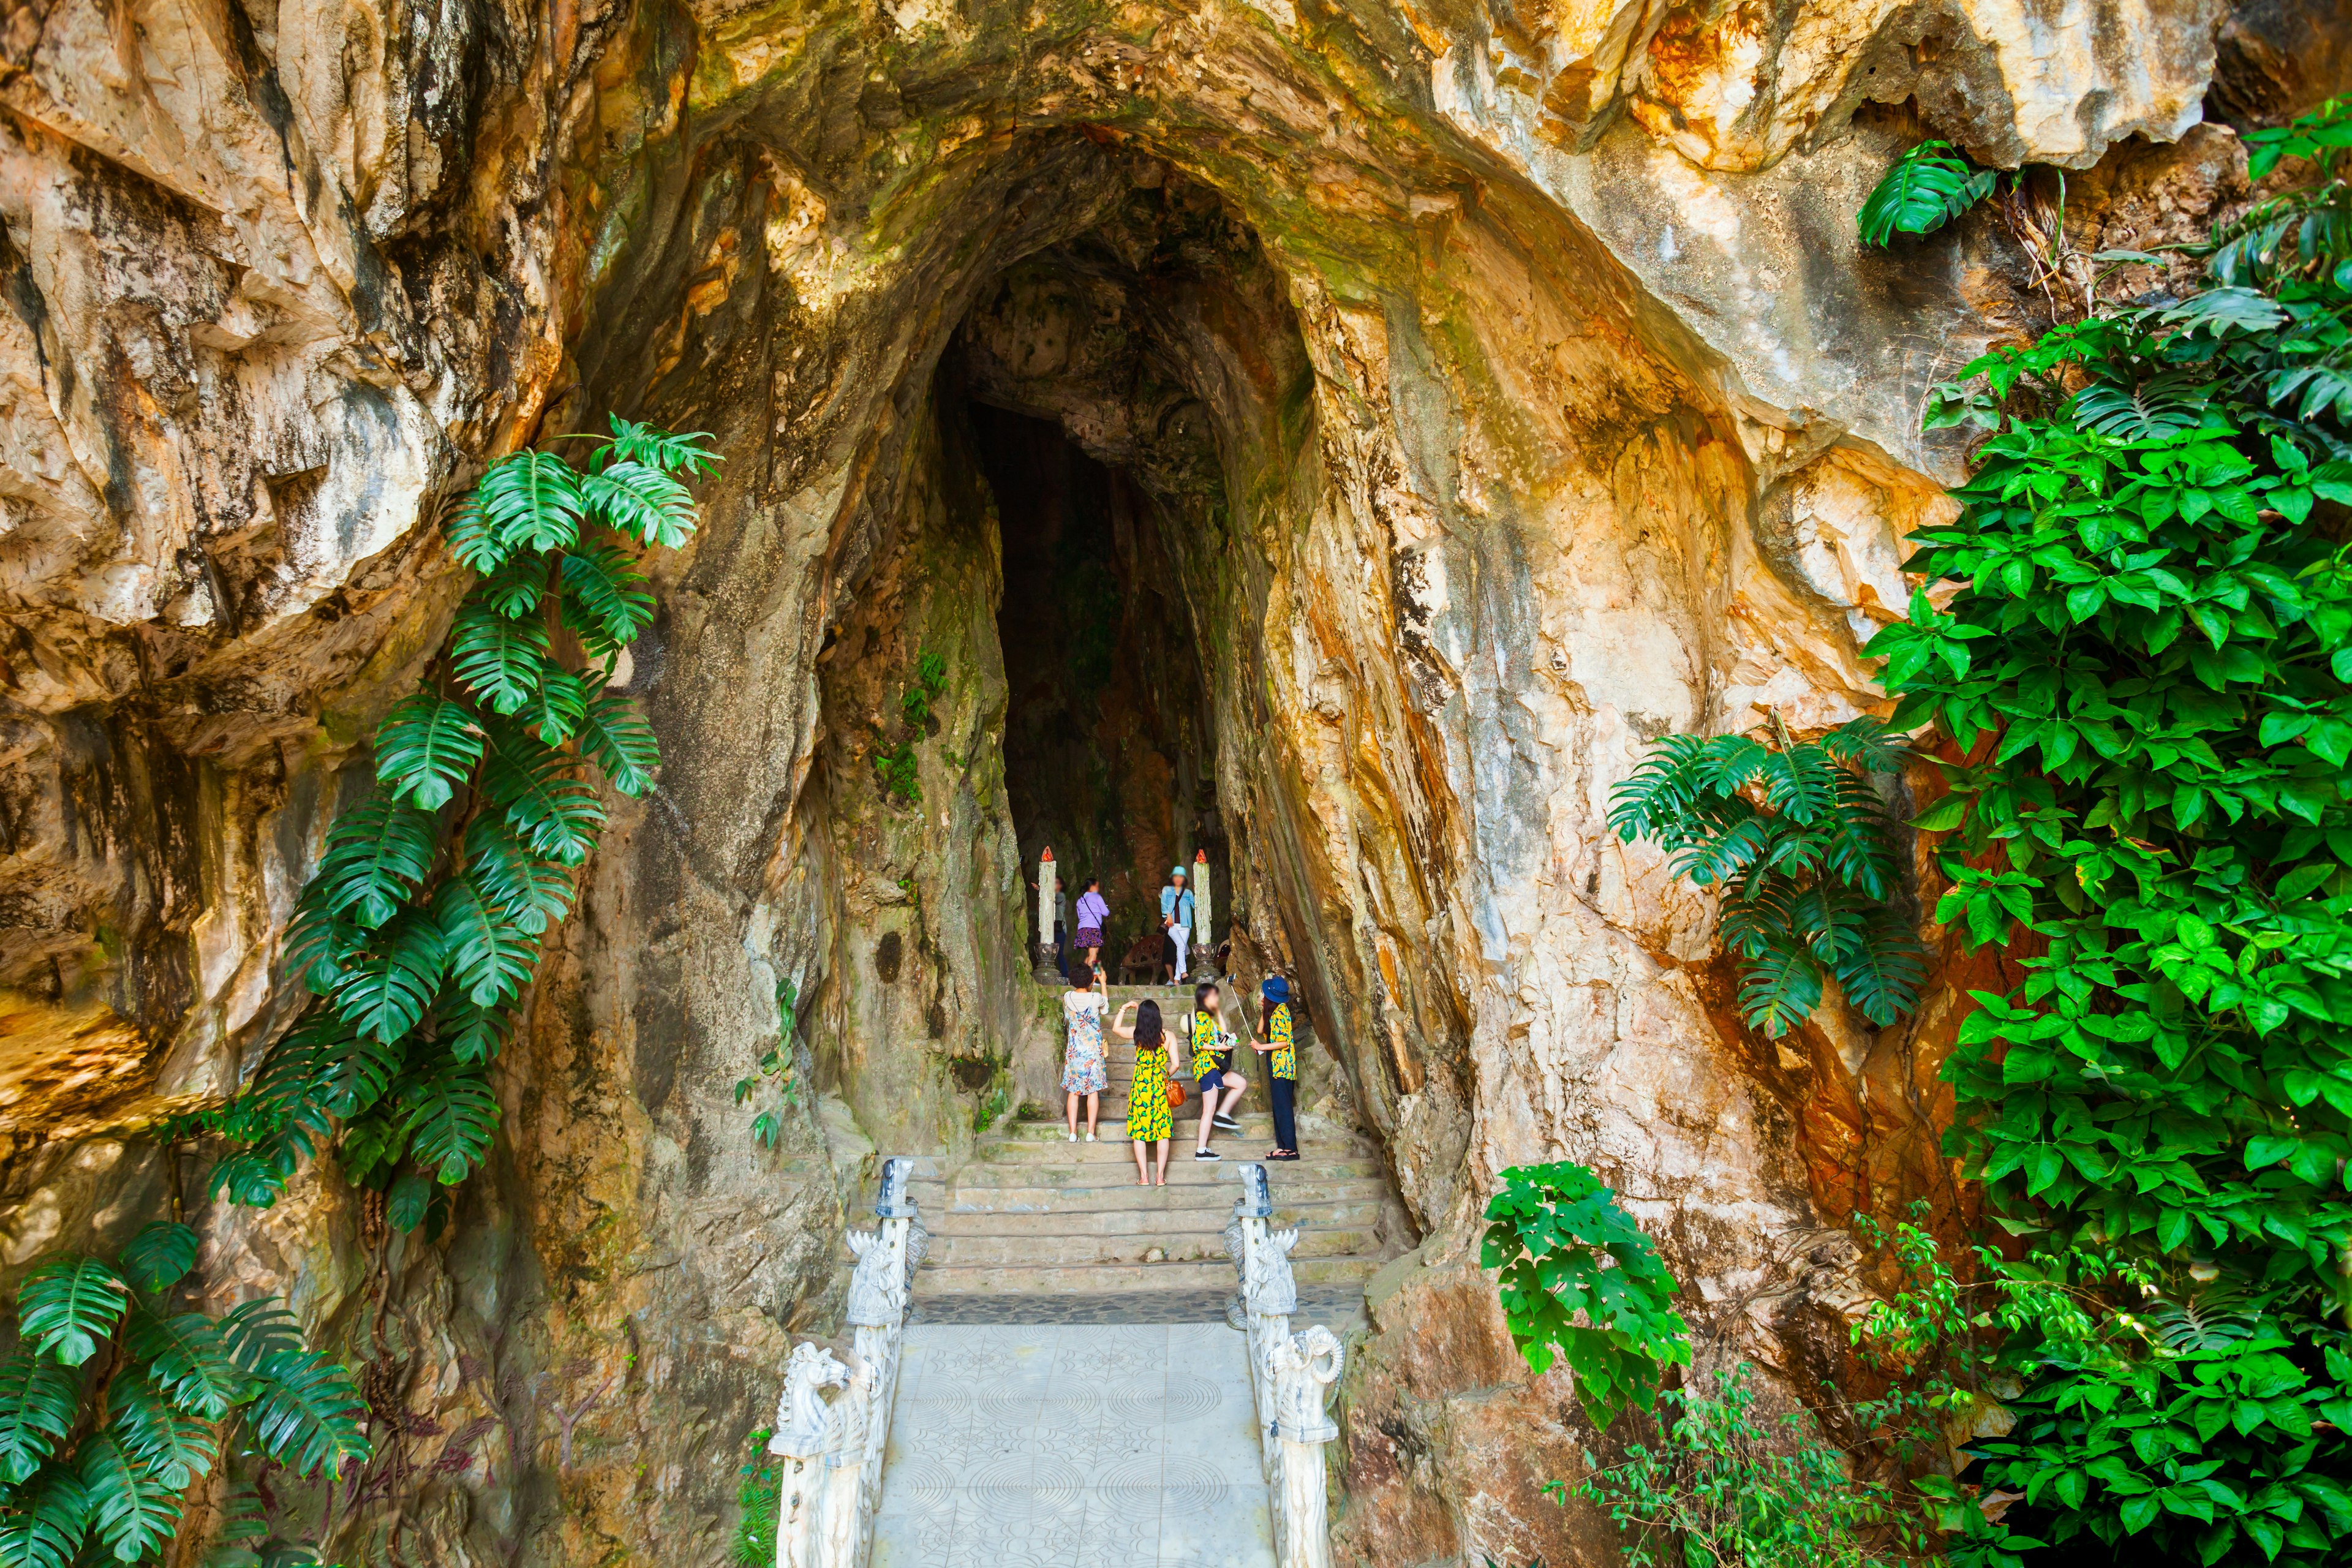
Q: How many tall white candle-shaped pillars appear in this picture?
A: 2